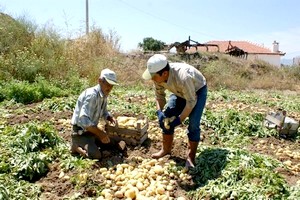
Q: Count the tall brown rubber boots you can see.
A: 2